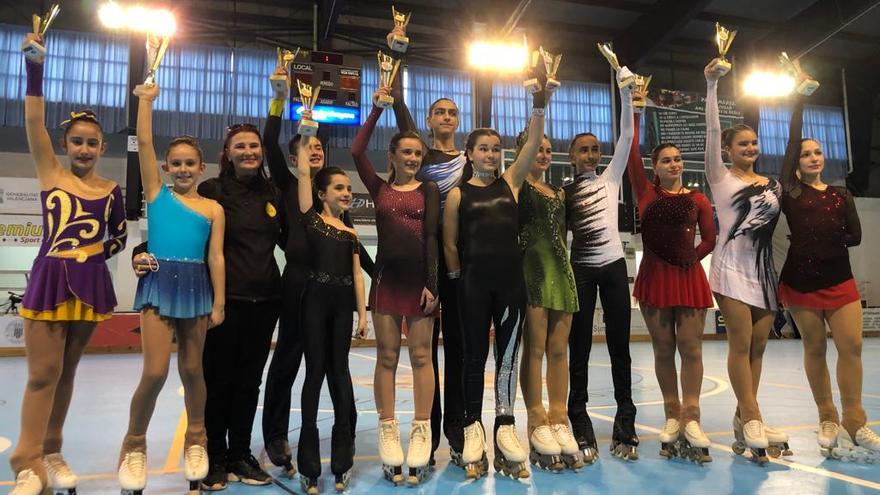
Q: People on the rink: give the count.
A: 13